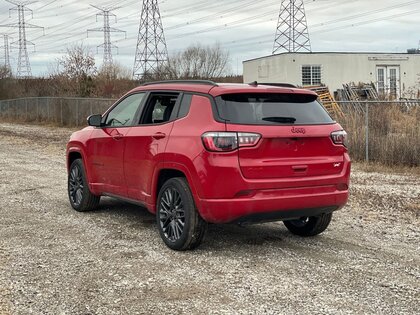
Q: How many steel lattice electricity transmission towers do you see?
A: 5